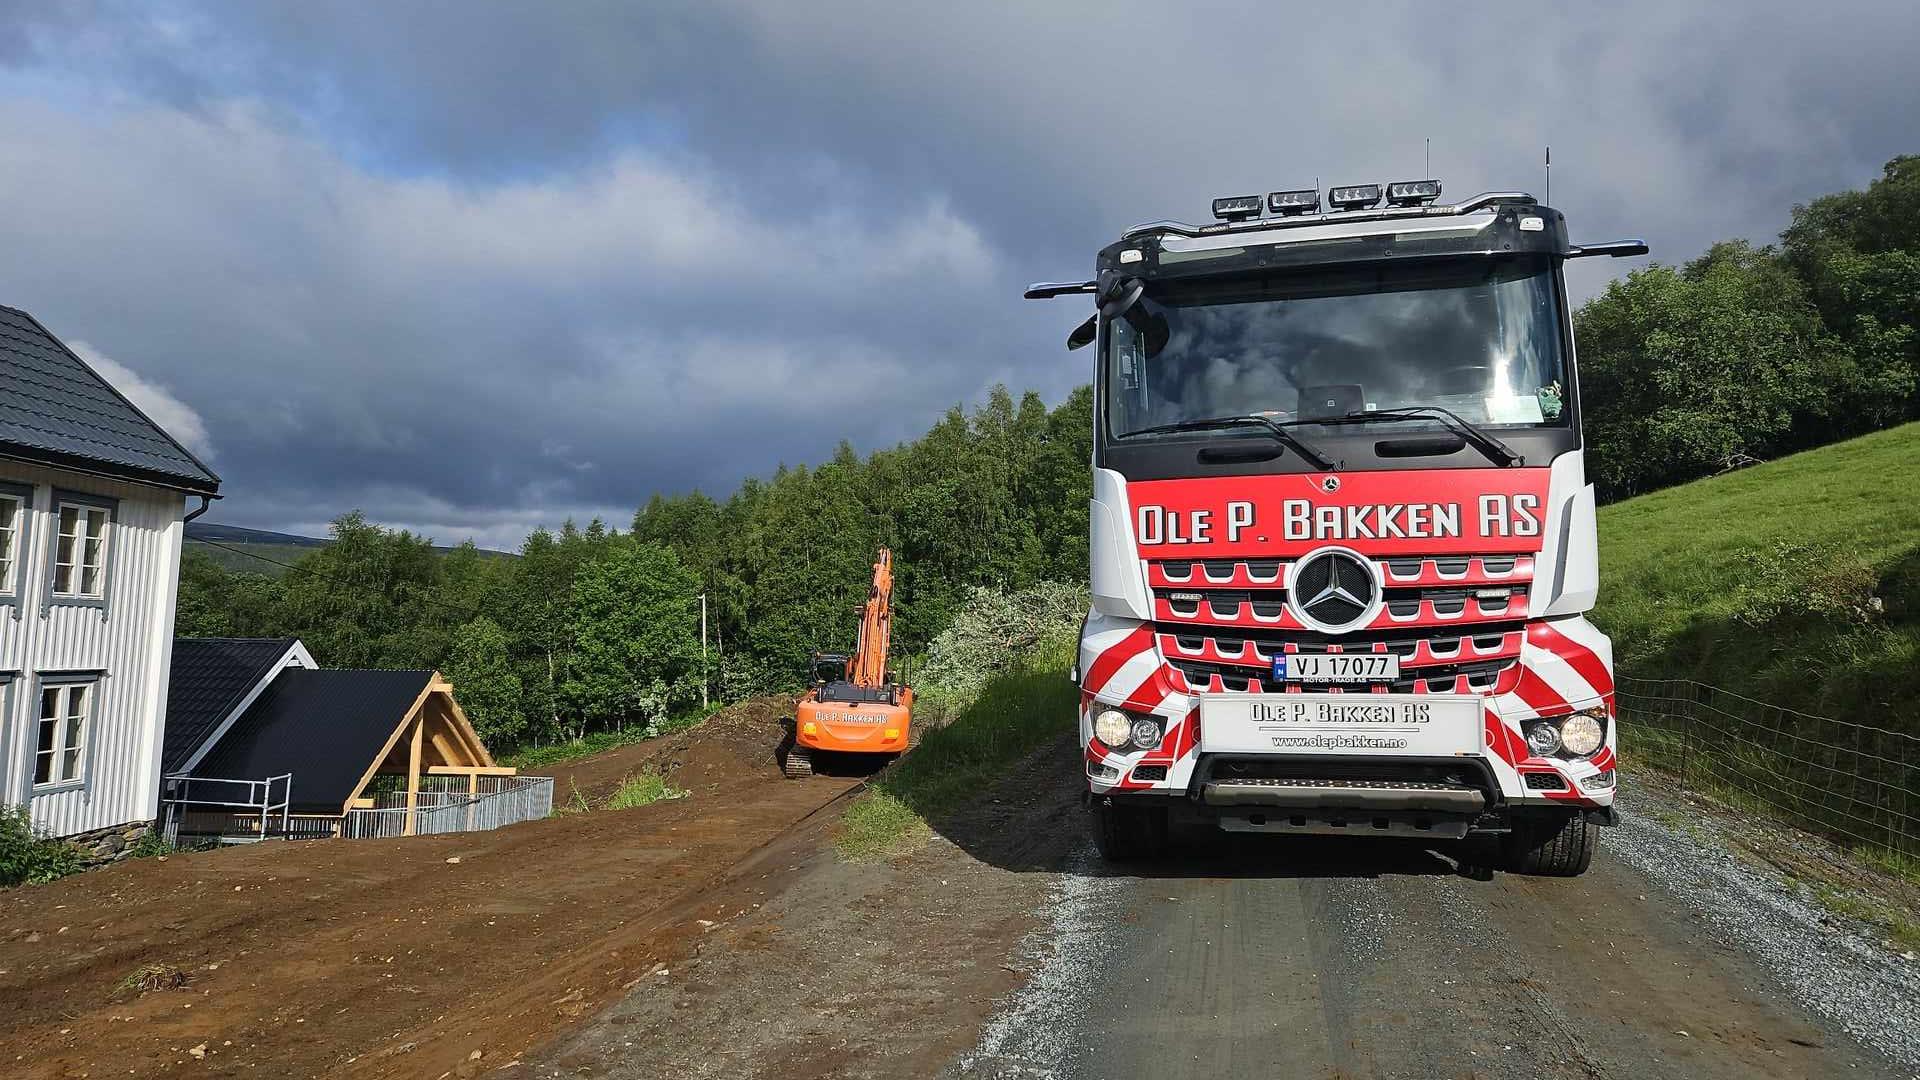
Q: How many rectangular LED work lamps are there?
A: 4